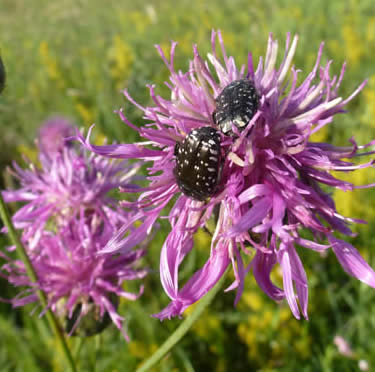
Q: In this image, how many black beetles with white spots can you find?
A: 2